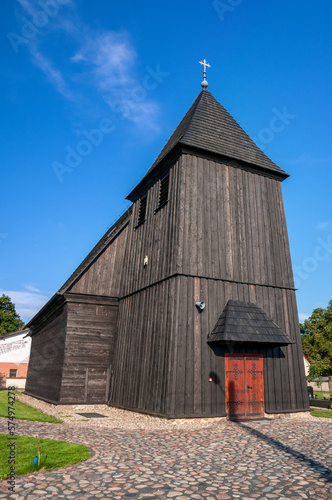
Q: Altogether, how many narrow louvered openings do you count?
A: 2